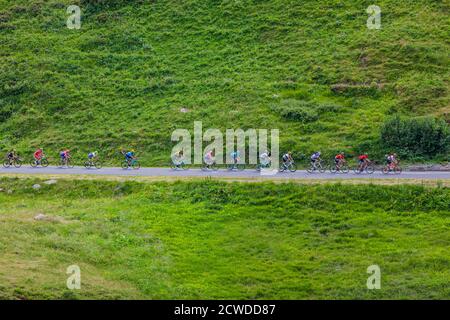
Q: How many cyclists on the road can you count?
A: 14